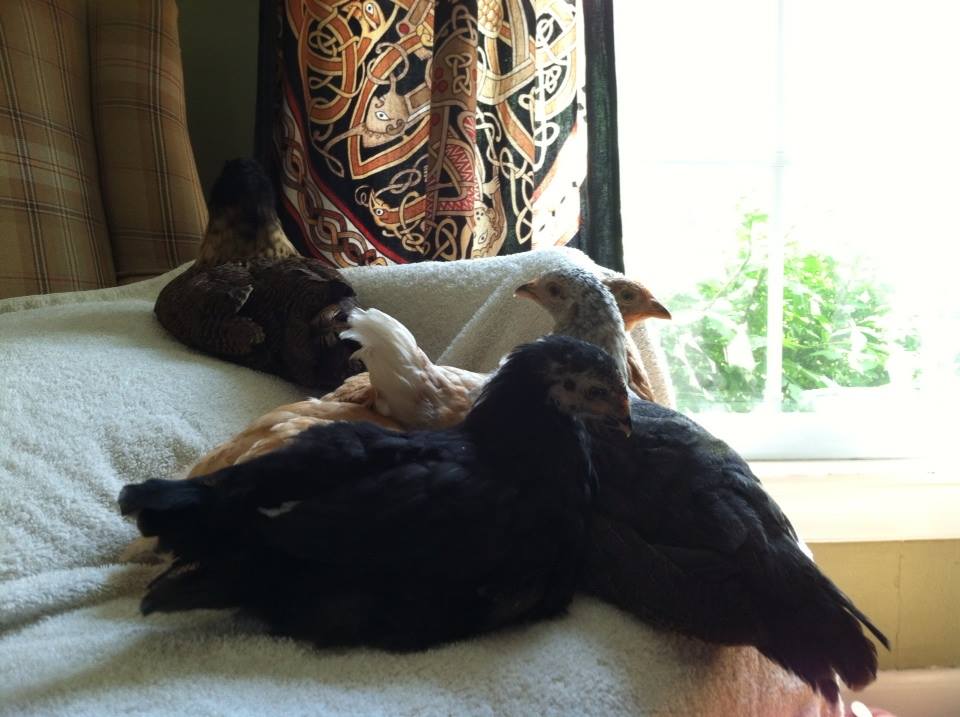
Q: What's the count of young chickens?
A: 5